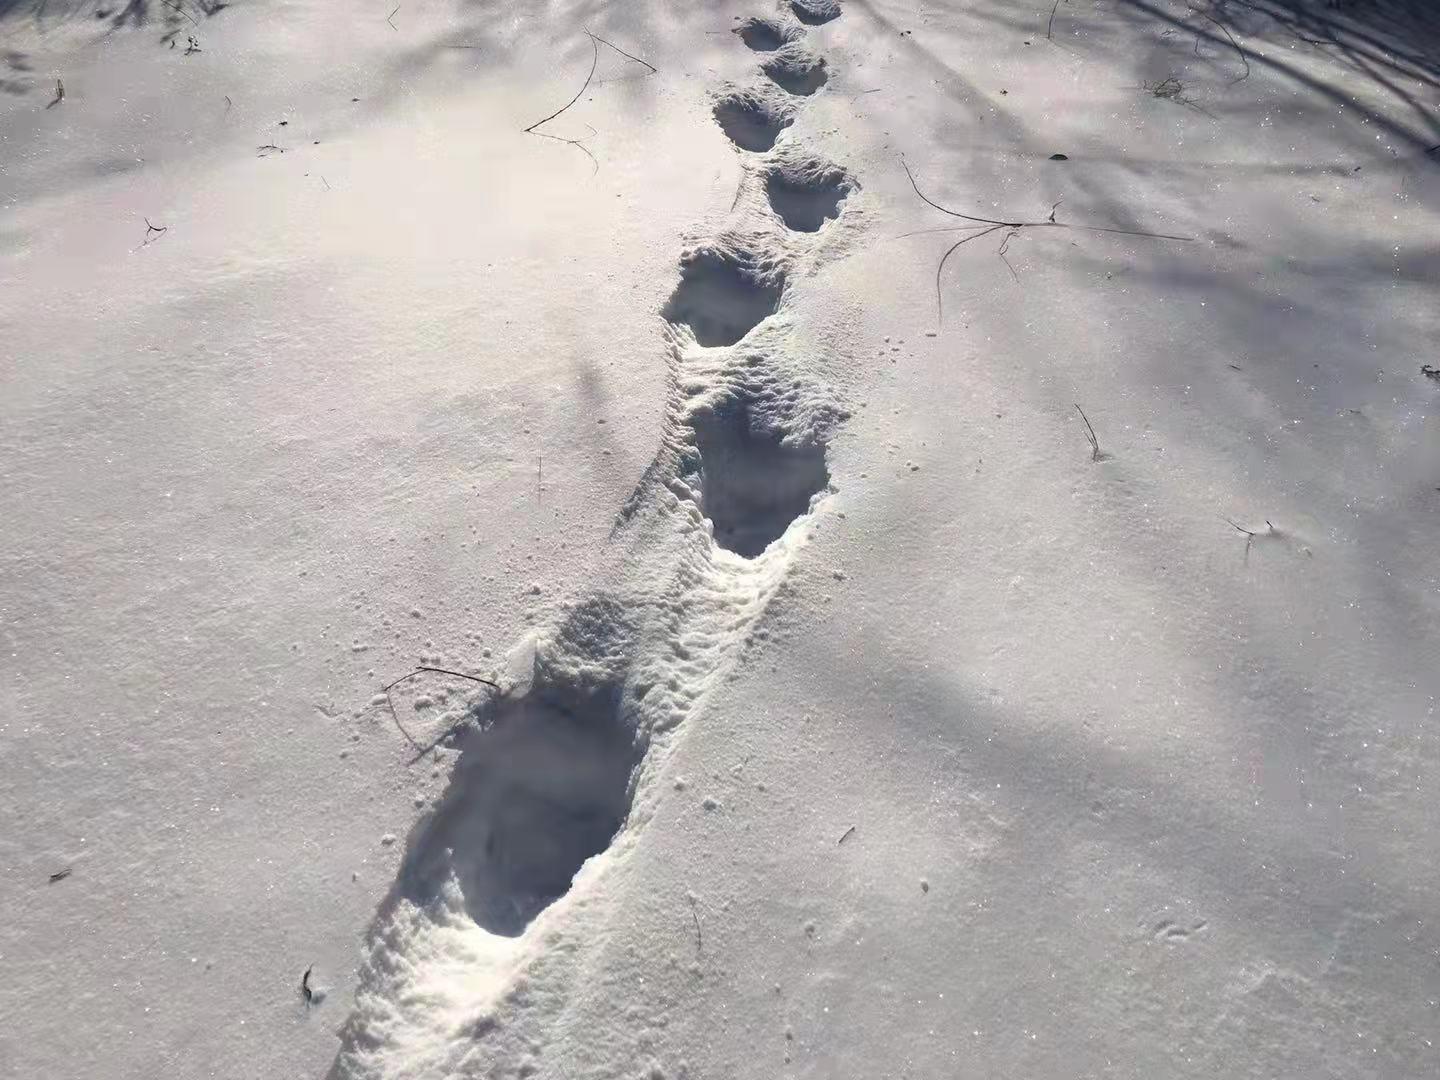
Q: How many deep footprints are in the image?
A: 8